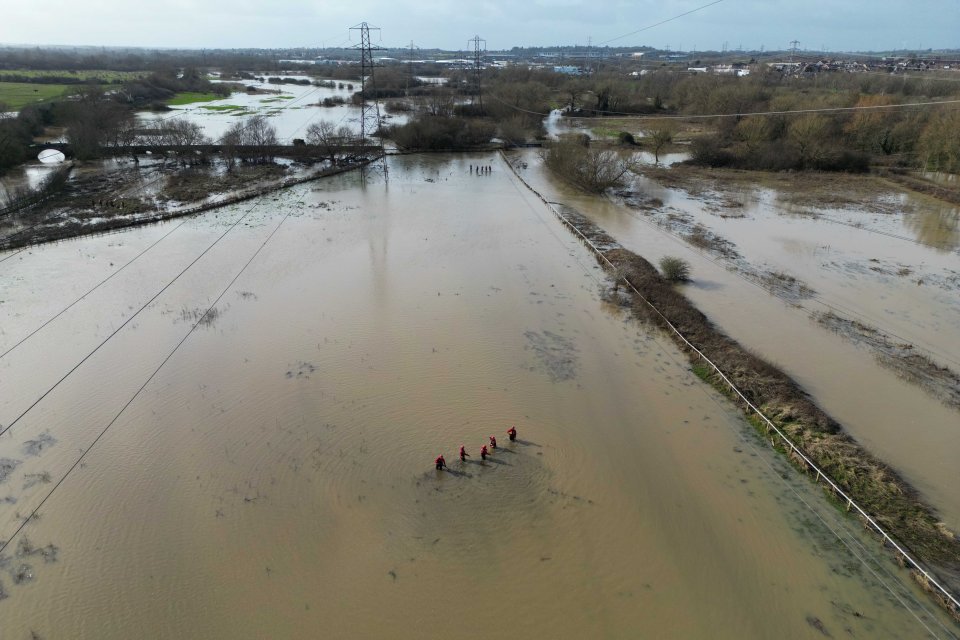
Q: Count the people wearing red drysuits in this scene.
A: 5